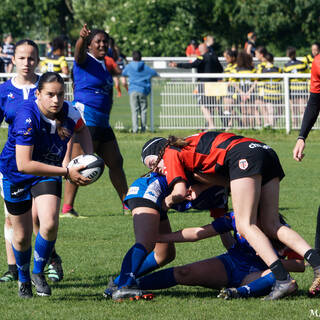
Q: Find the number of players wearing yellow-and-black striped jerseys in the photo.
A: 7